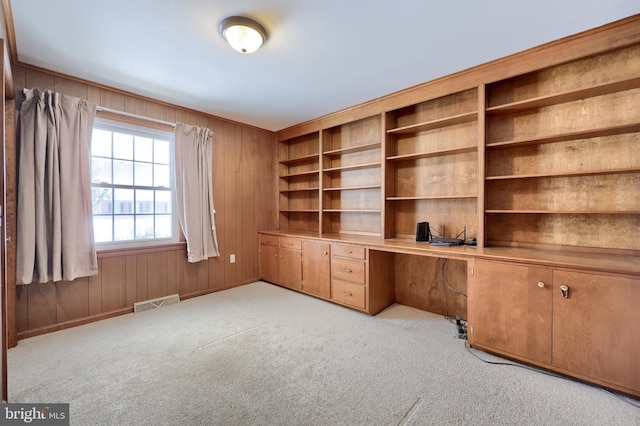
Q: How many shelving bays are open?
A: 4